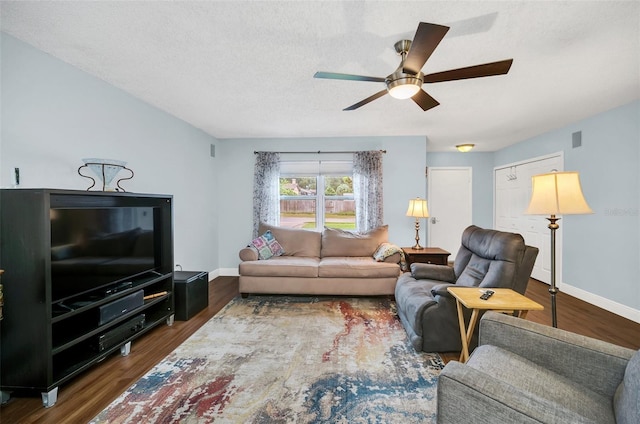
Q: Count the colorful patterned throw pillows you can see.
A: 1